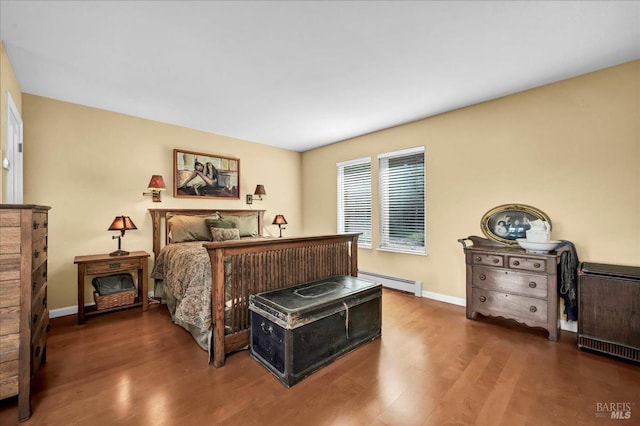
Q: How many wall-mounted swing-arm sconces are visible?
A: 2